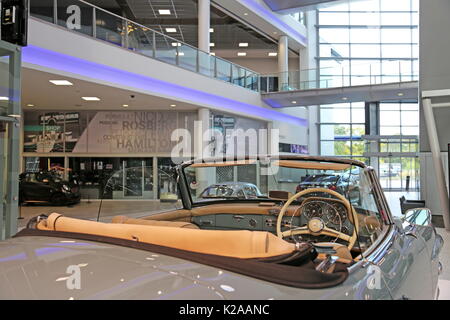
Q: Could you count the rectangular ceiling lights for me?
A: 13